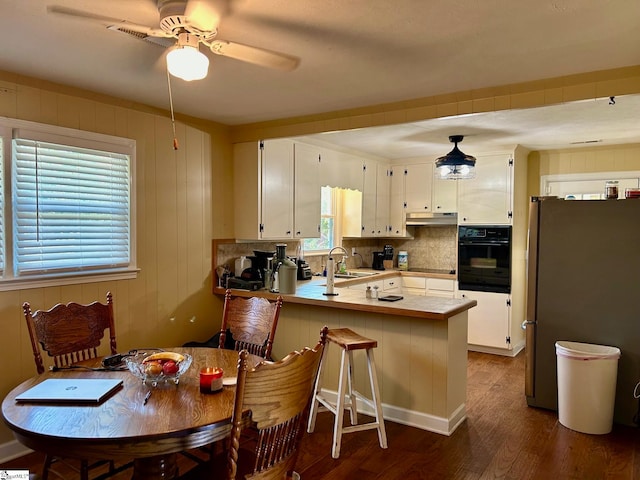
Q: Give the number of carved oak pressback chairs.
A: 3